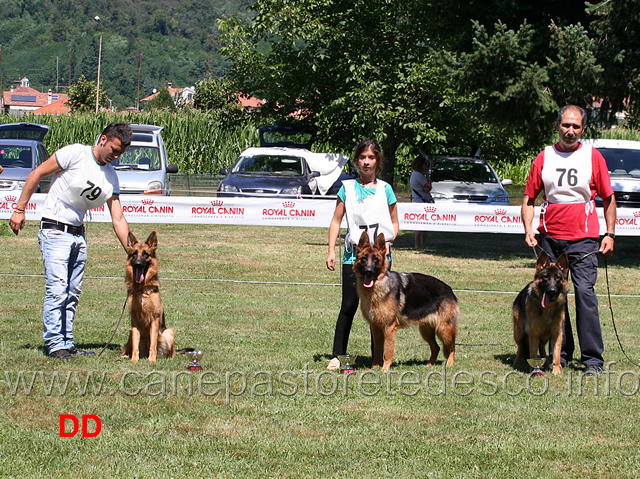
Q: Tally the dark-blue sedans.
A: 1